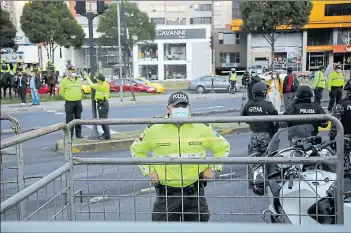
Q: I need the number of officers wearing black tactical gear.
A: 3